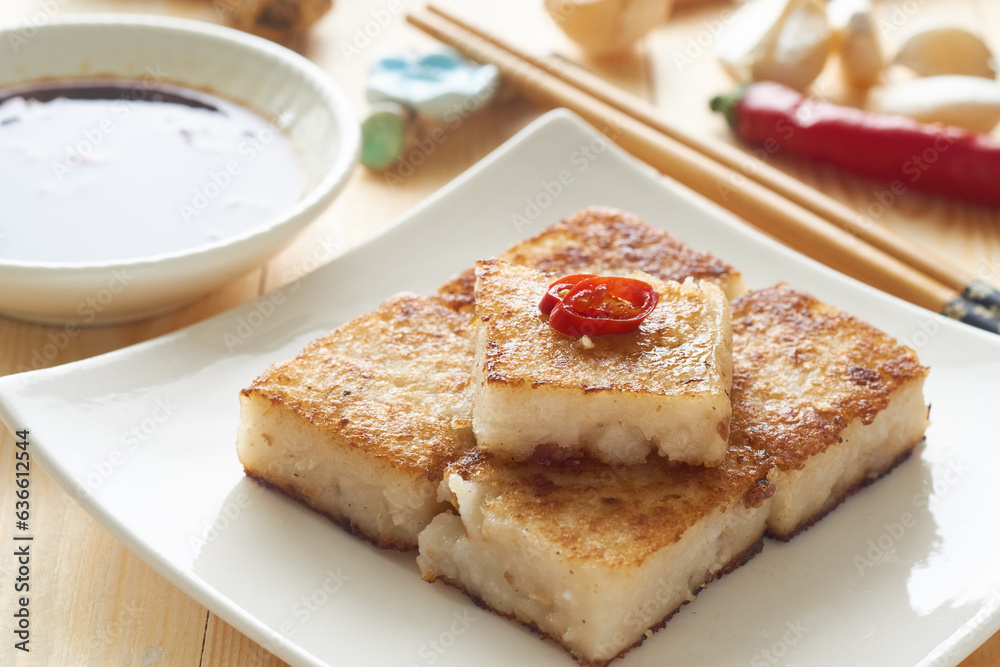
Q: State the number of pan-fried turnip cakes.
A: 5